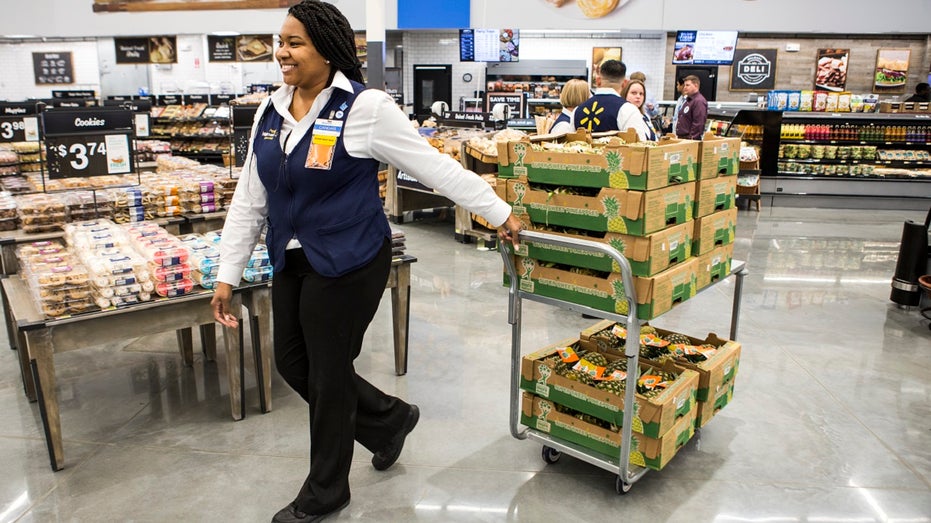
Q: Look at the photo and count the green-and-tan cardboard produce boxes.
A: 12